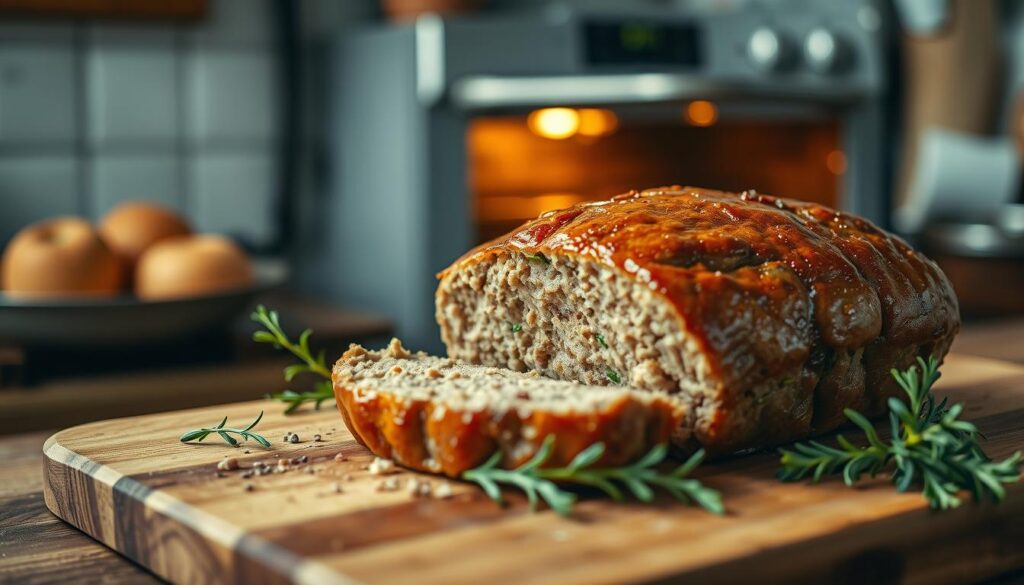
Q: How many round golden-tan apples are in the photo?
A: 3